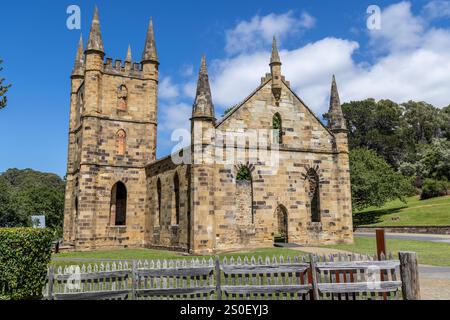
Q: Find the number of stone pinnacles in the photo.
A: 7